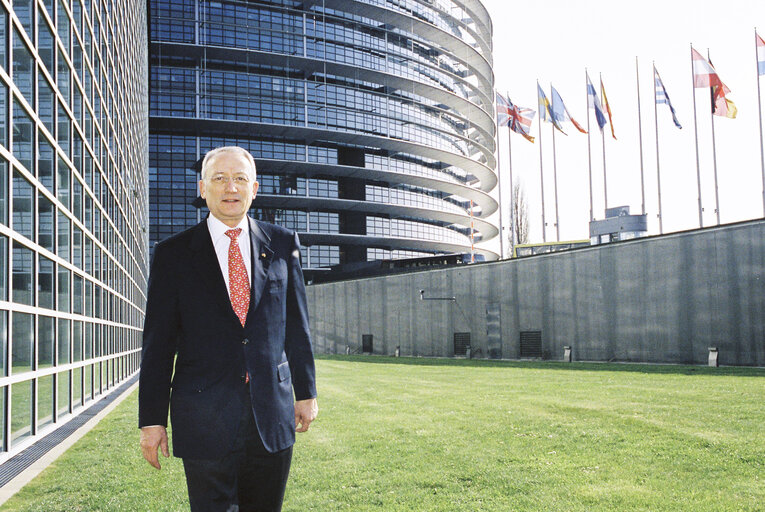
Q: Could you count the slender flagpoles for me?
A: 11